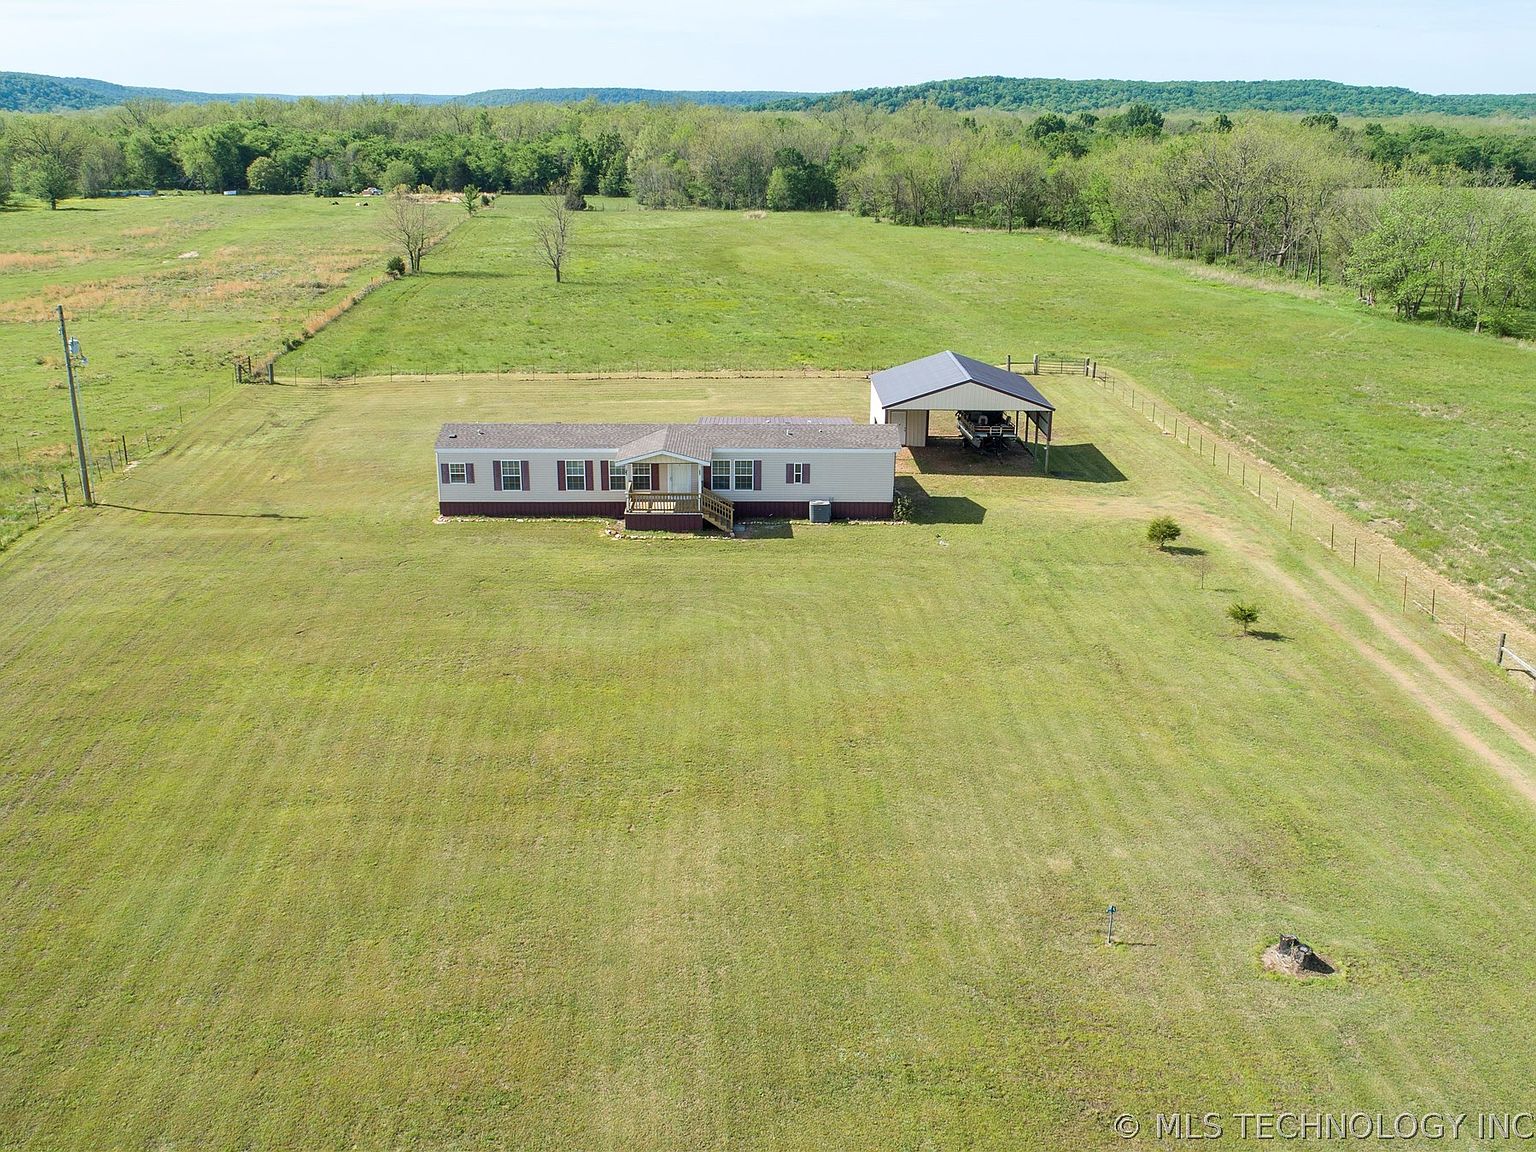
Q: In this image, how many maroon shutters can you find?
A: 12